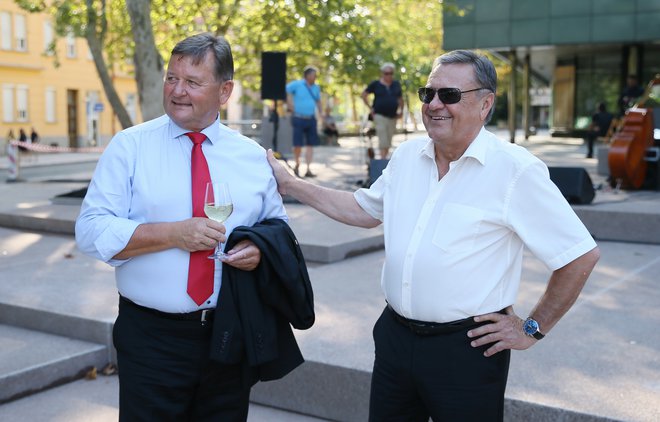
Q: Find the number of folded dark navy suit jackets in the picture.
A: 1